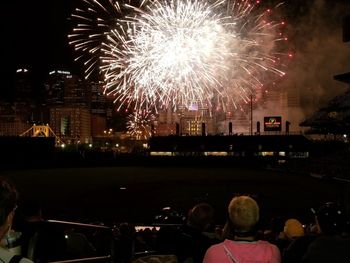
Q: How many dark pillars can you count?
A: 5